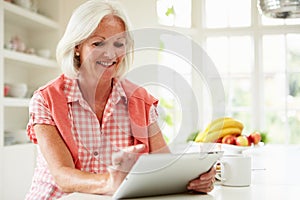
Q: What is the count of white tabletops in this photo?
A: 1